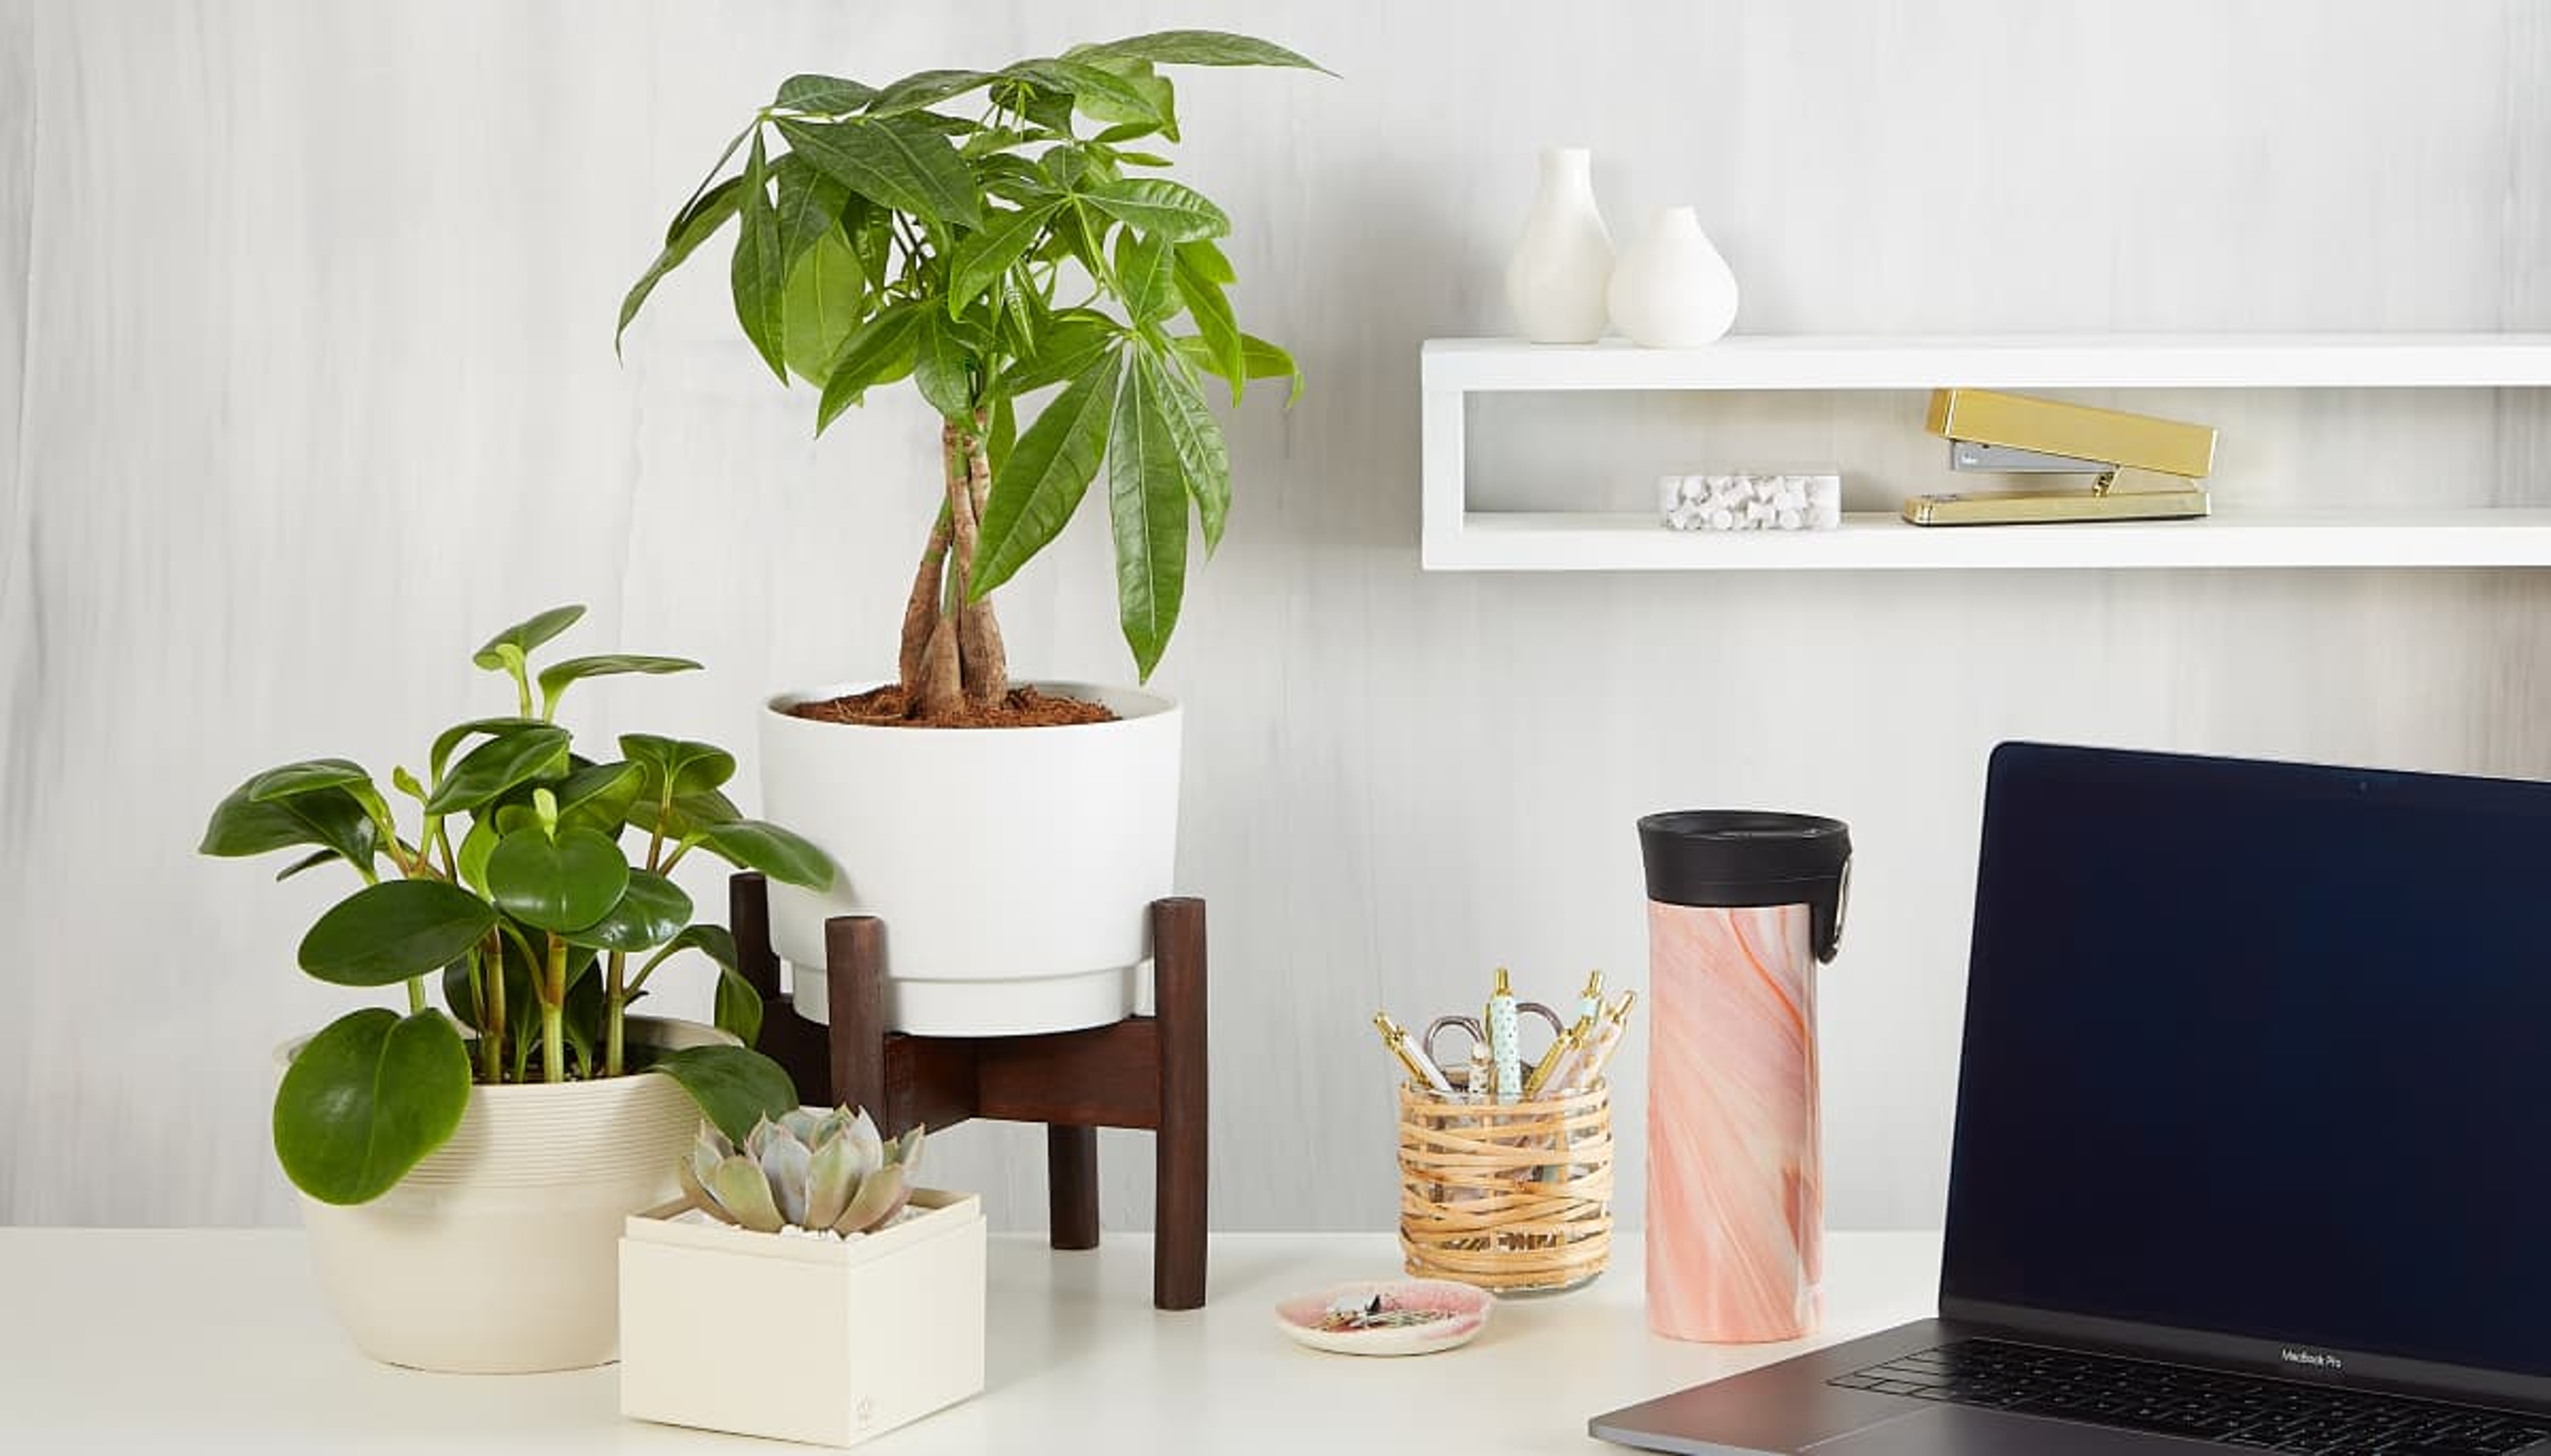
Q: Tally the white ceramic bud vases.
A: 2